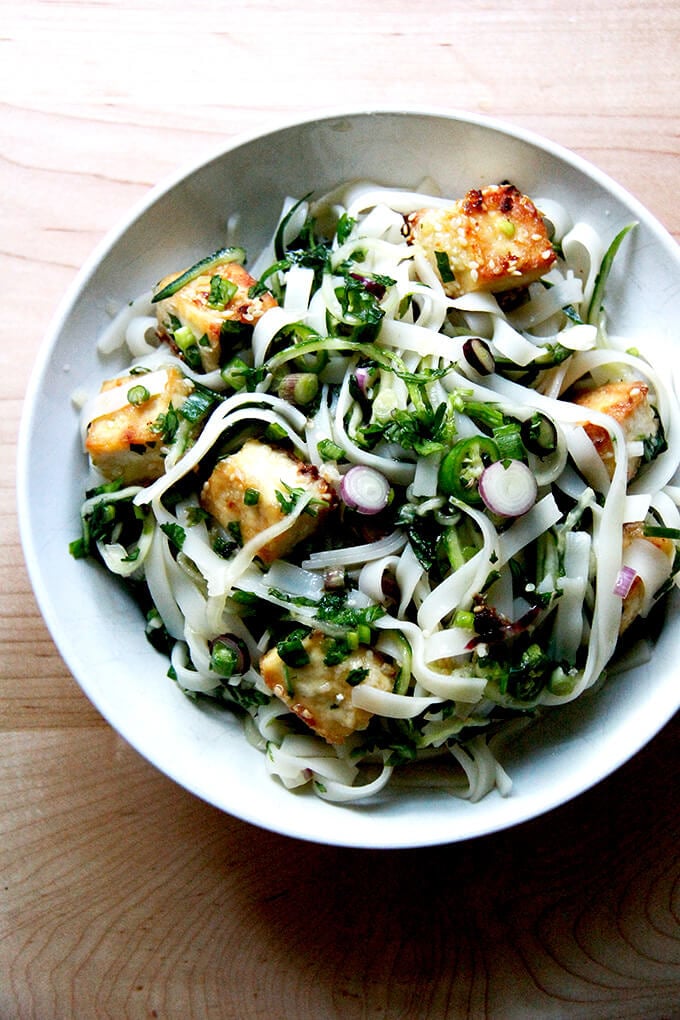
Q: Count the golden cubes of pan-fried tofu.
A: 7